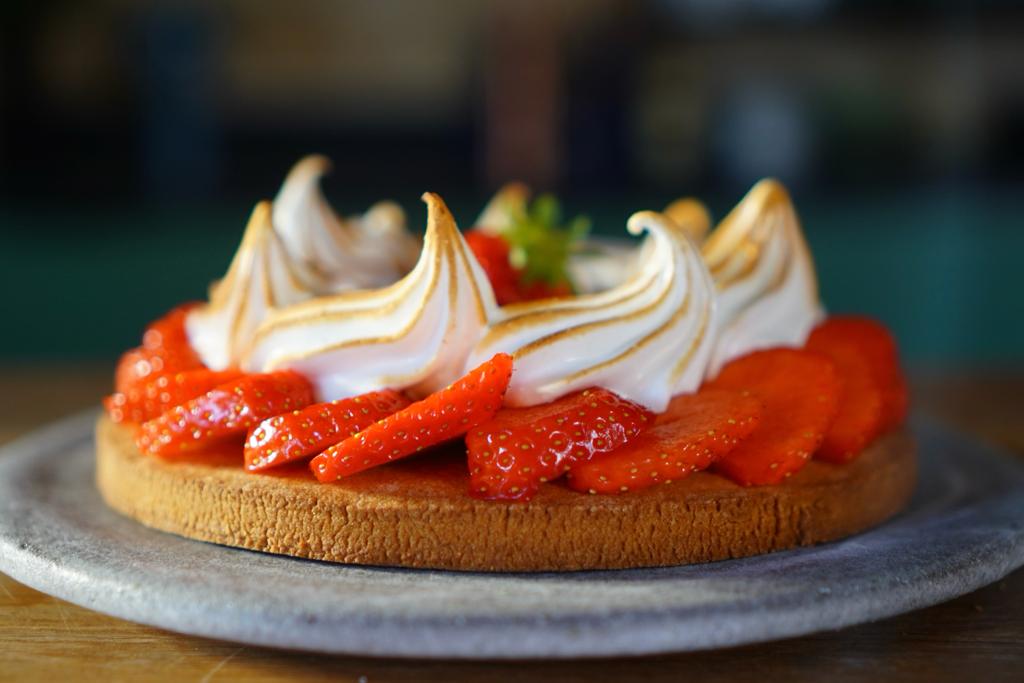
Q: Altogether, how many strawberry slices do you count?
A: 11